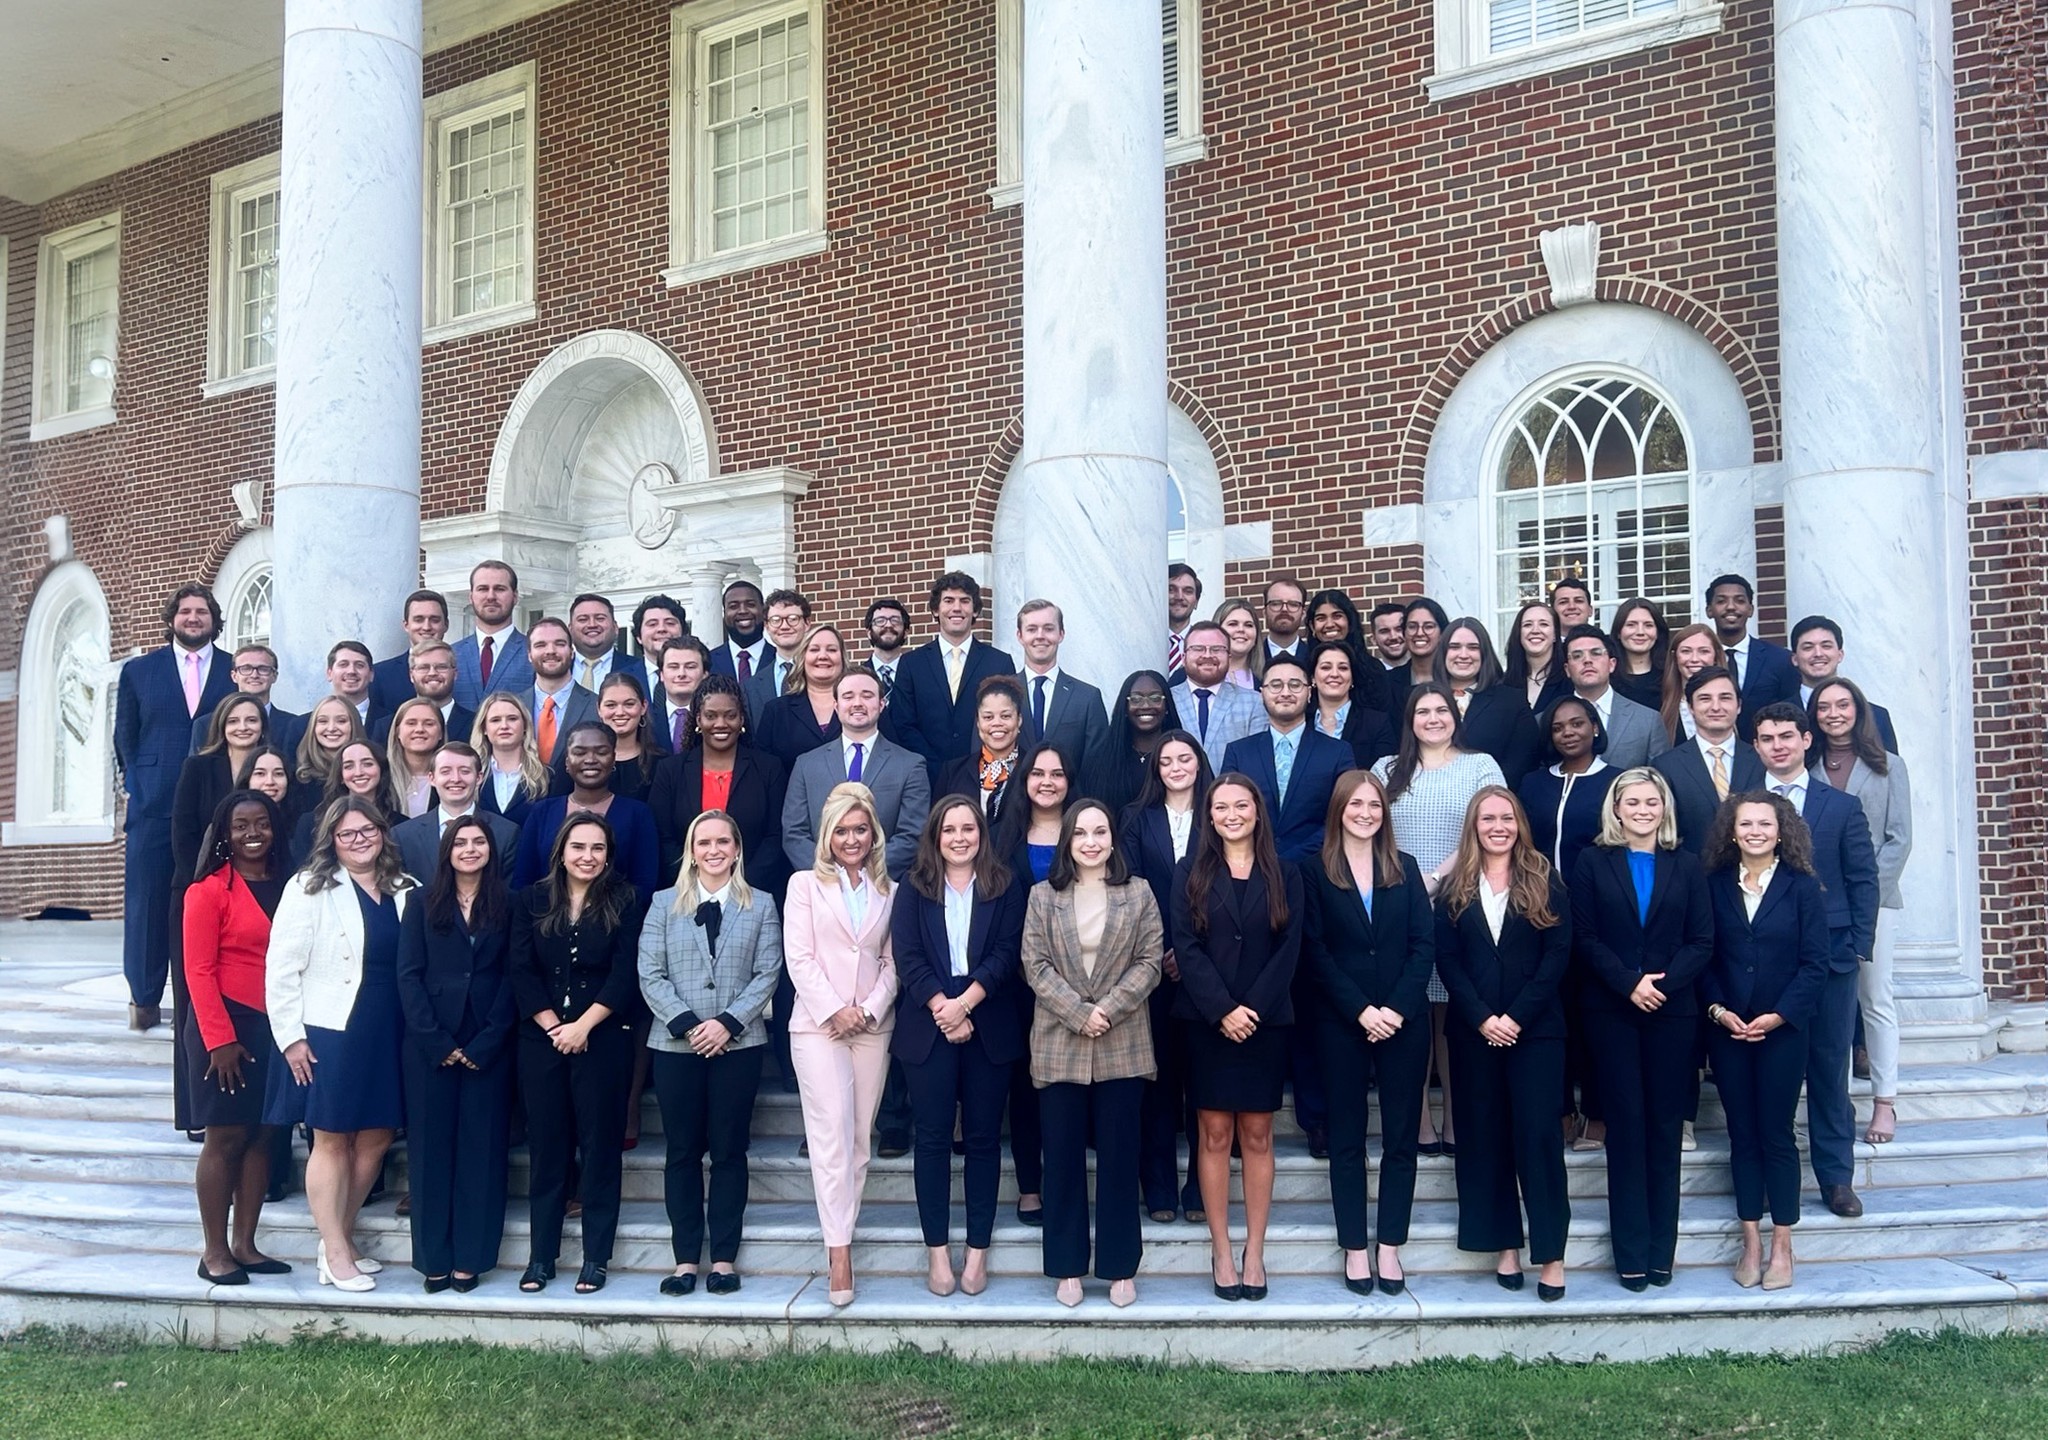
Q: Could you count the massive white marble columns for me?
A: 3